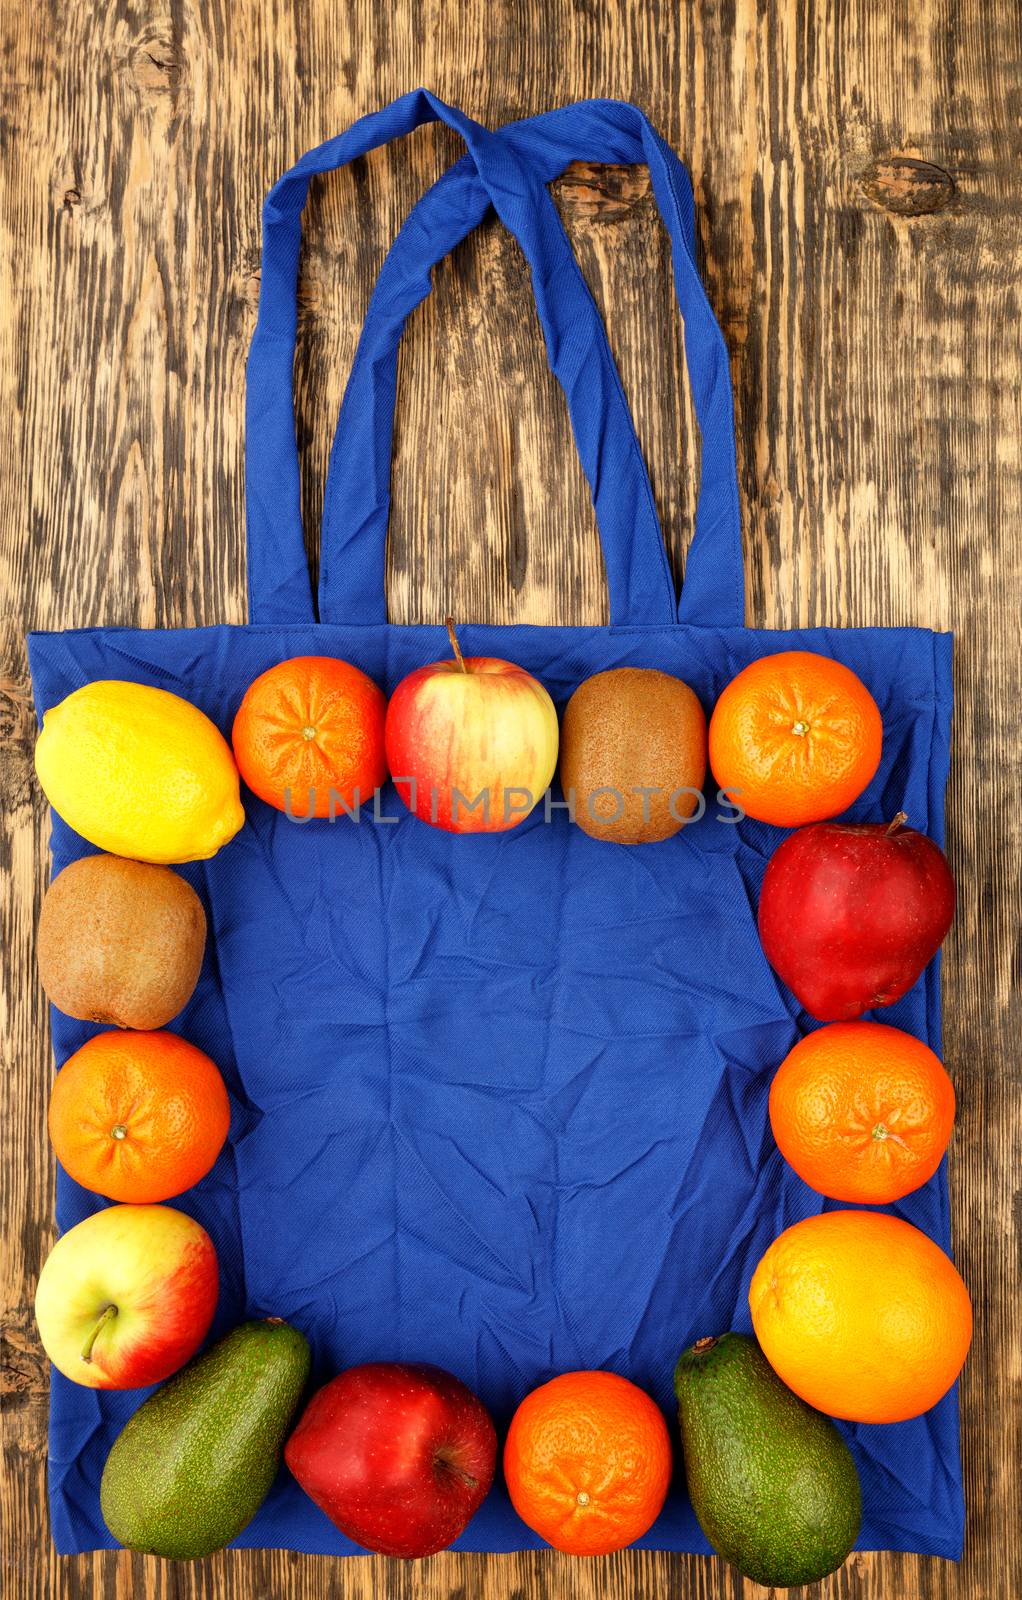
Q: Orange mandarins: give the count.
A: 5